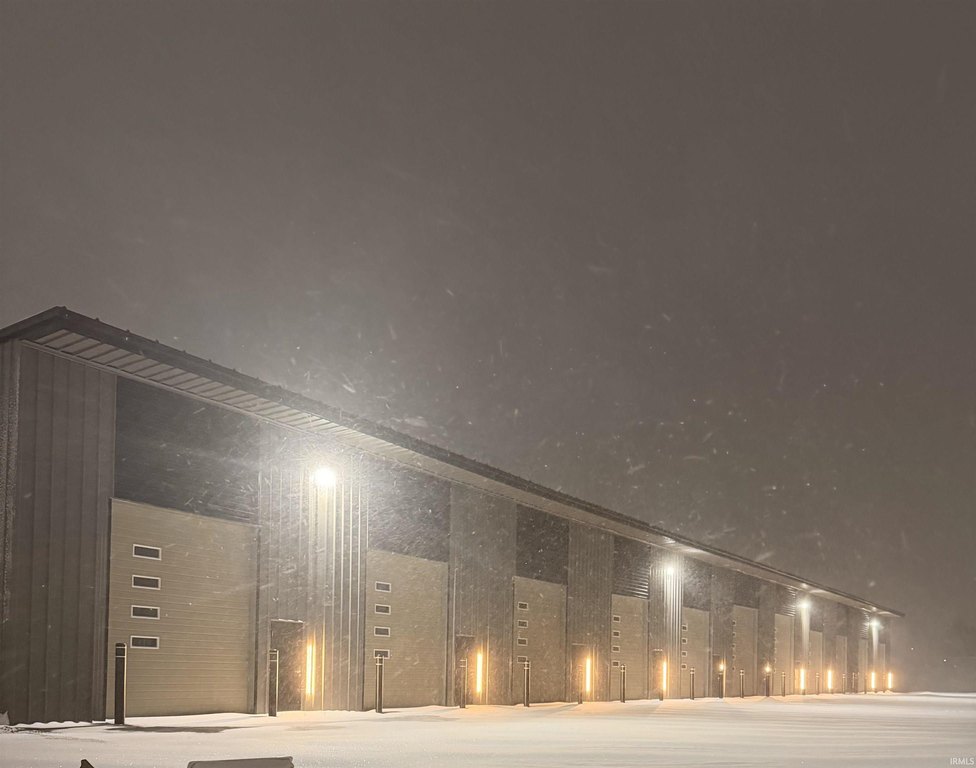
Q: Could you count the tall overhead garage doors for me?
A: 11